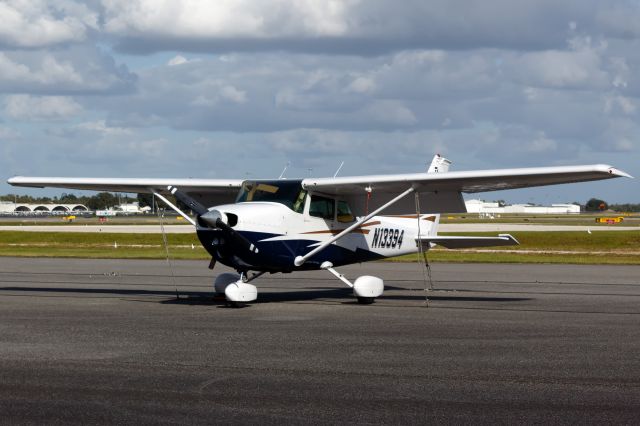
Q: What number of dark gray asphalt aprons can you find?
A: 1